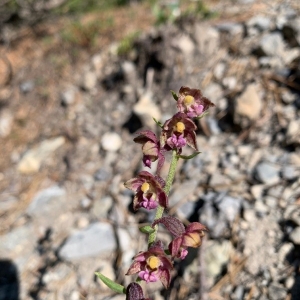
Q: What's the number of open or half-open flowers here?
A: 6